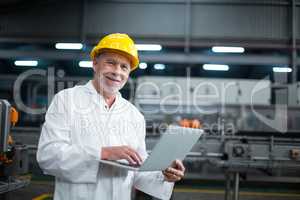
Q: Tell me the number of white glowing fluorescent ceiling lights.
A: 9